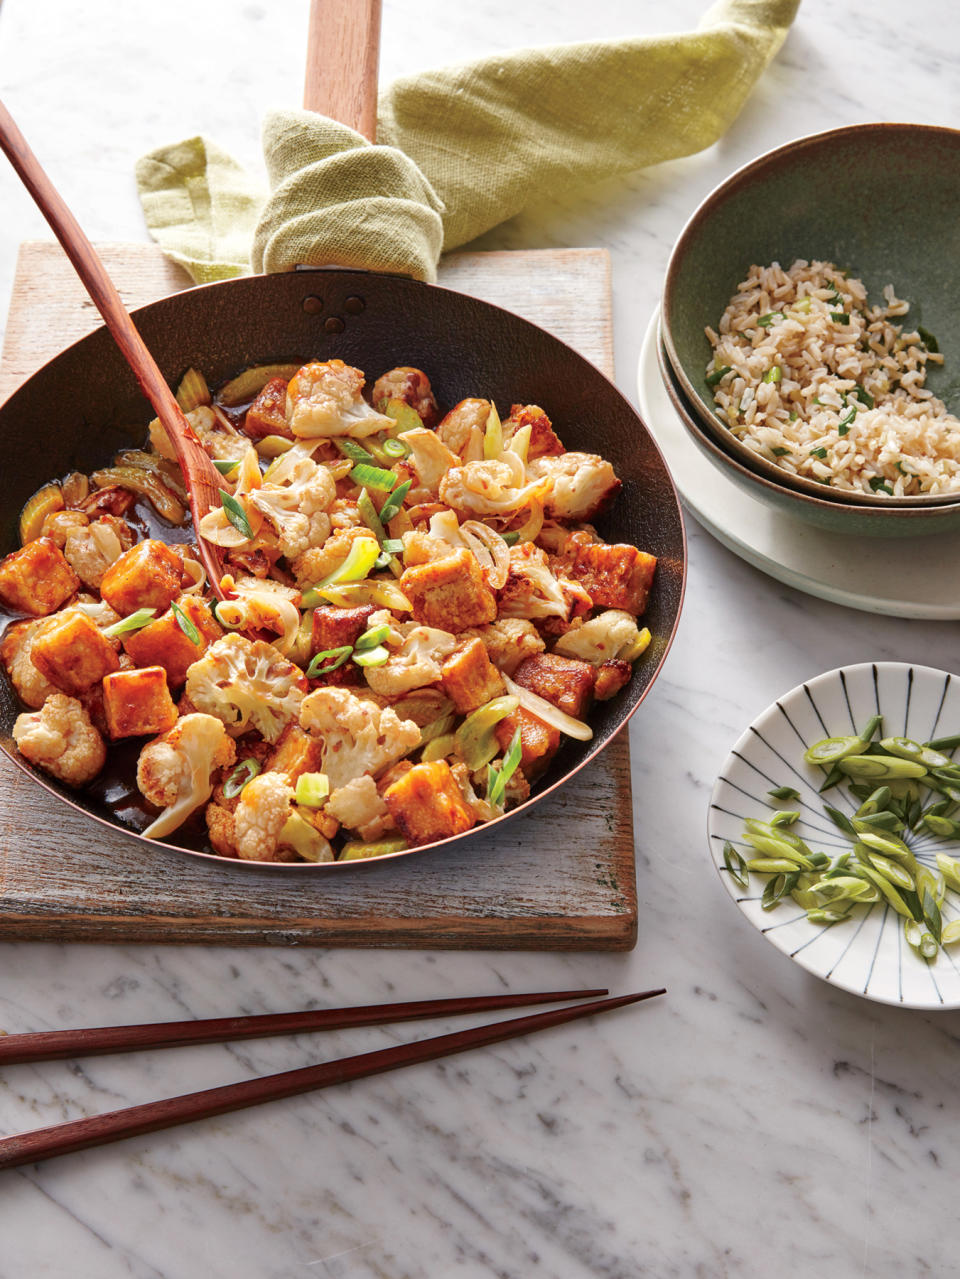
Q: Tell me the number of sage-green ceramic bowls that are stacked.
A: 2